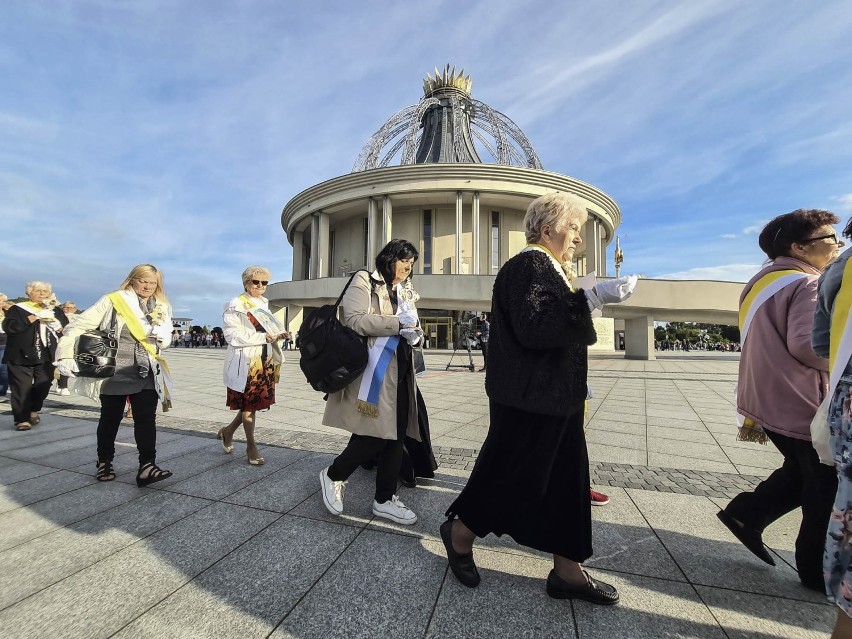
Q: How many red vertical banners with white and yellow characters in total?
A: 0